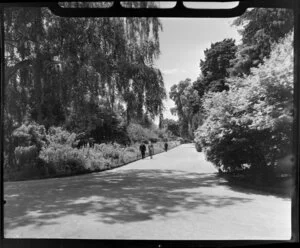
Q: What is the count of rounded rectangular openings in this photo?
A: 3